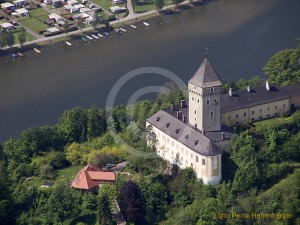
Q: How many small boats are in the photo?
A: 13